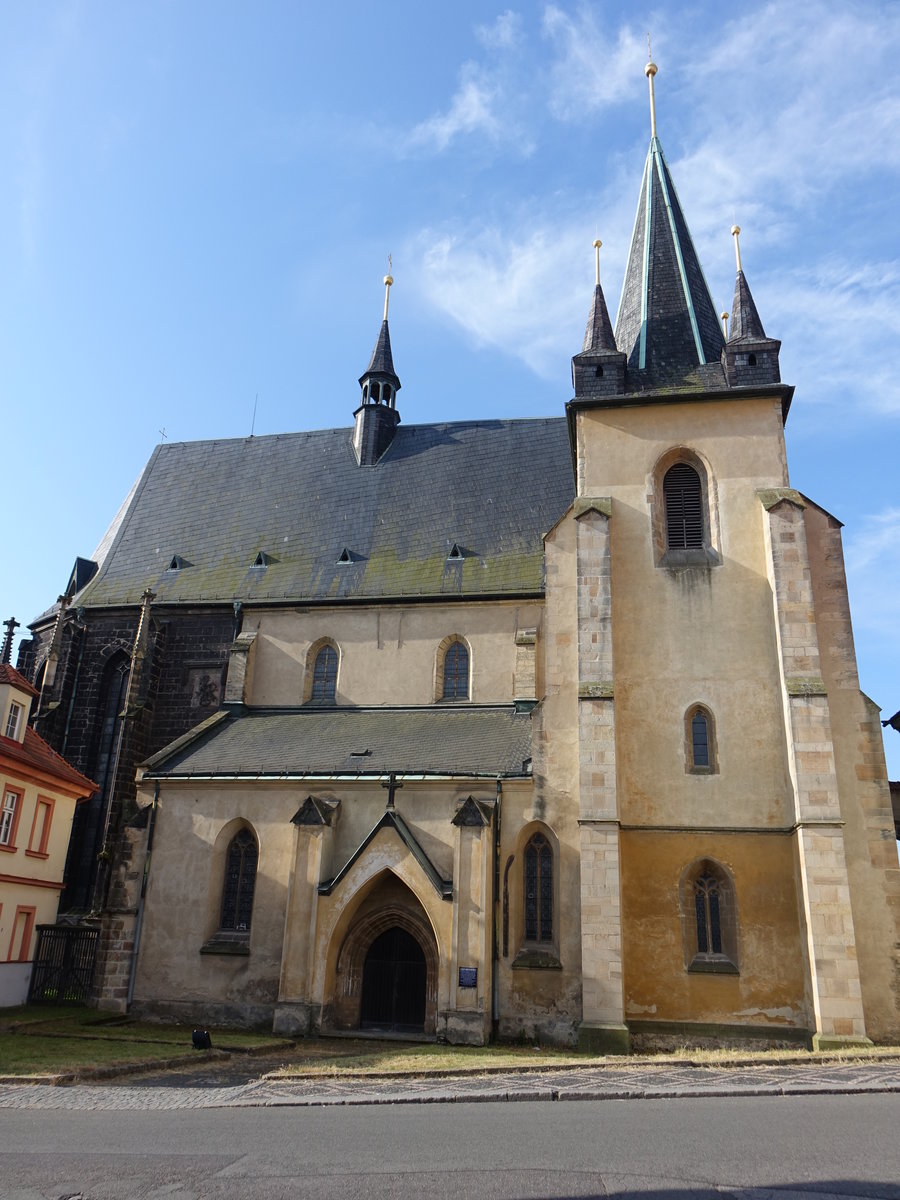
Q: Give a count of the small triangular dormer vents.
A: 4